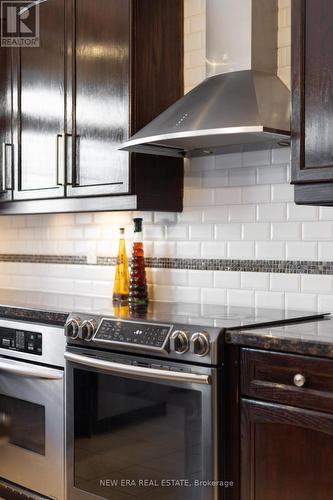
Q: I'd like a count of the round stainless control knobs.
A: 4